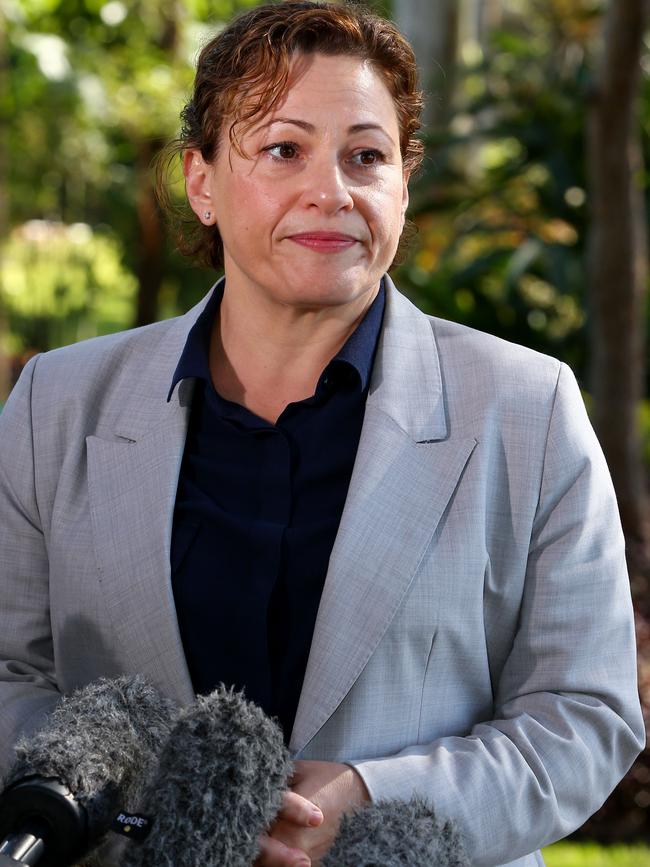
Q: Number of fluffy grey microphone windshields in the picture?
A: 3